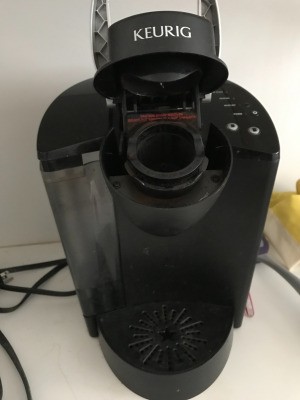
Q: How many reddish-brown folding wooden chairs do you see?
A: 0